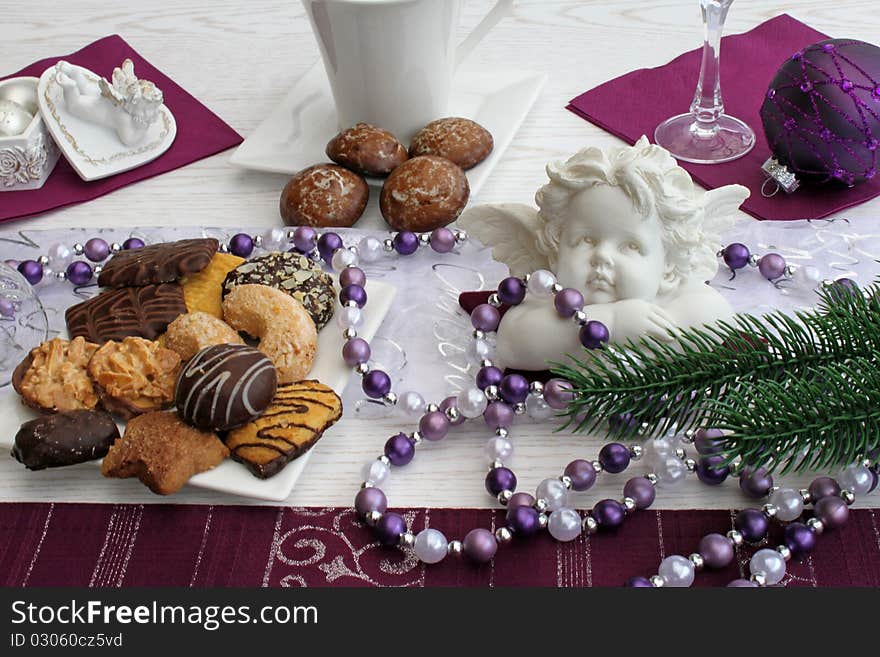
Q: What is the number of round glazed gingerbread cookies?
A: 4